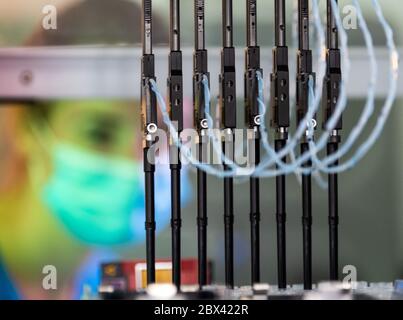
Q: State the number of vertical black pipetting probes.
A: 8